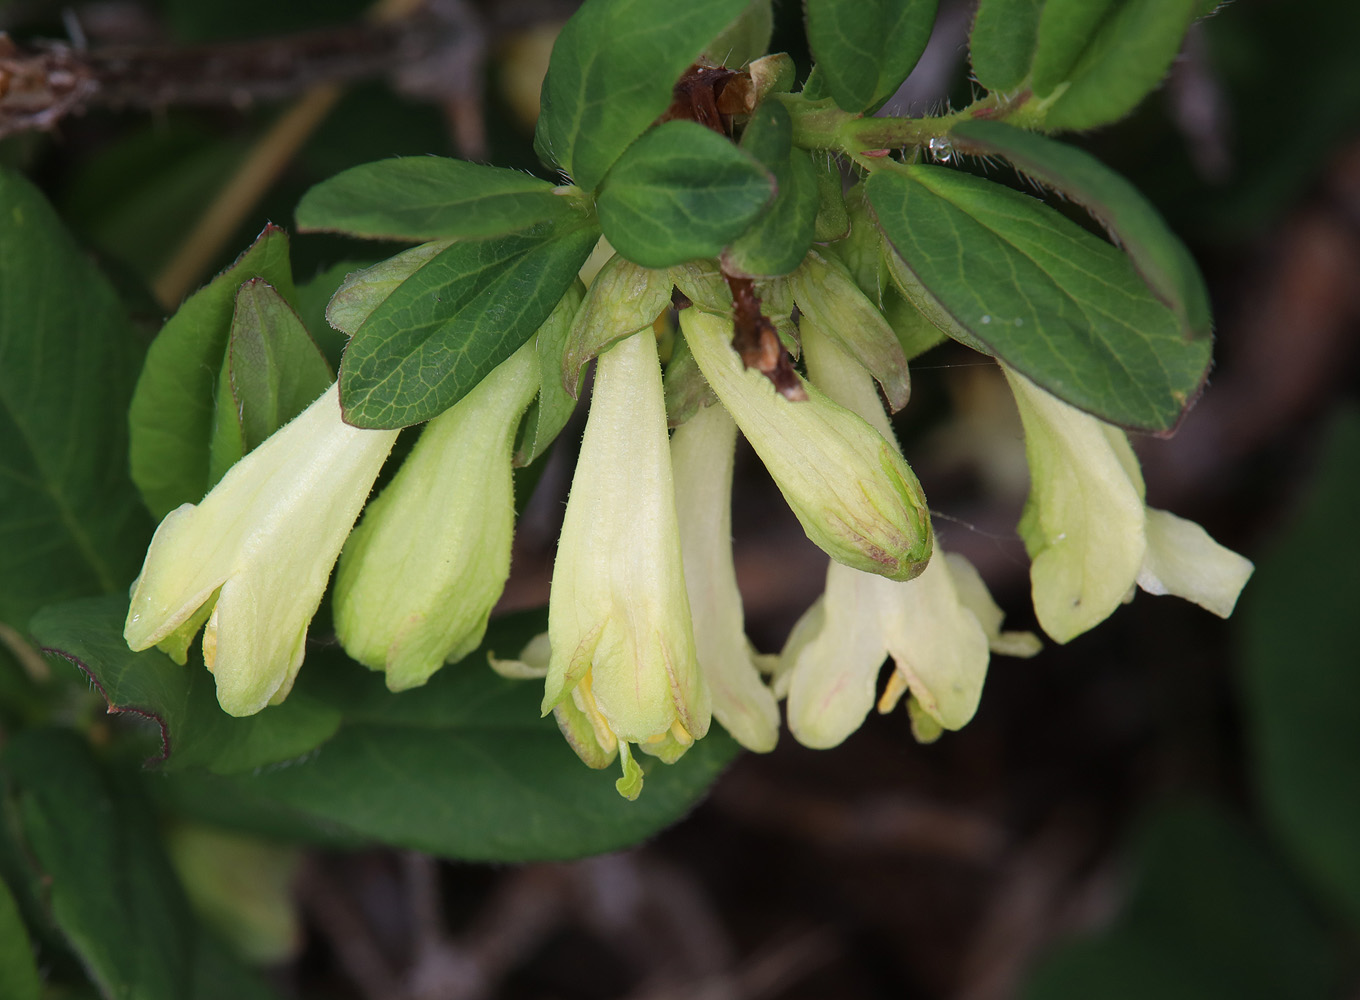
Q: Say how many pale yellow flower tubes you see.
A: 7